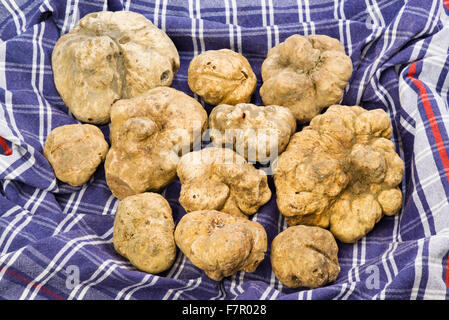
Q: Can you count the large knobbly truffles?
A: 11